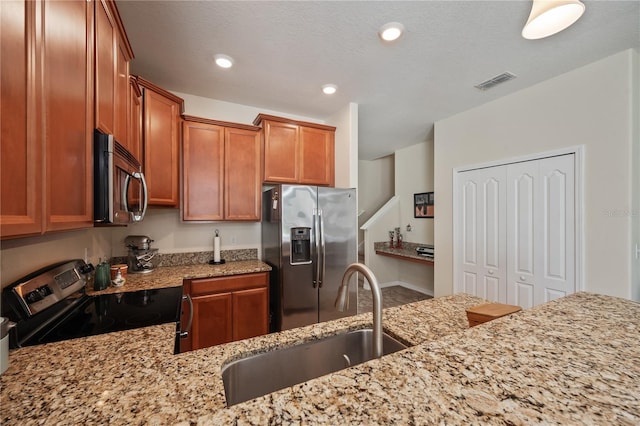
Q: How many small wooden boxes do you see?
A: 1